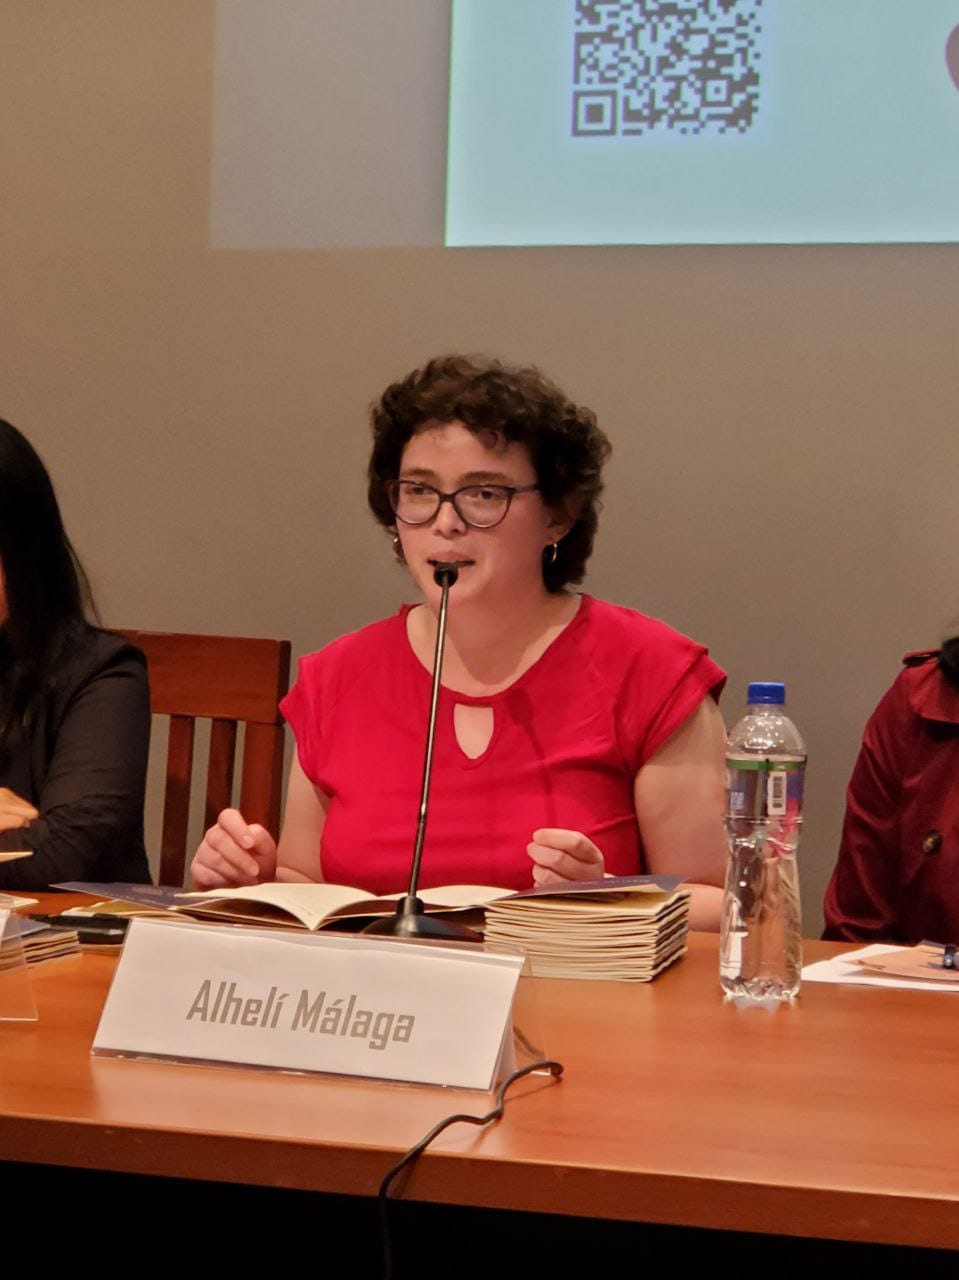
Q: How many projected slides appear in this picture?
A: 1